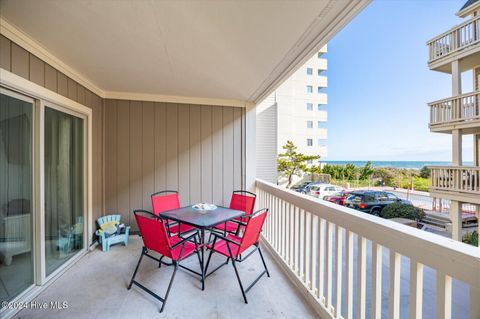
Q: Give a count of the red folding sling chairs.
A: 4